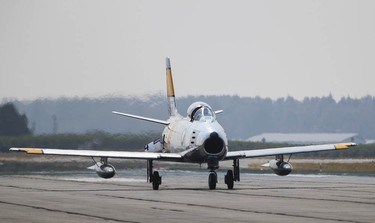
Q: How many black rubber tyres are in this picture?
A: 3